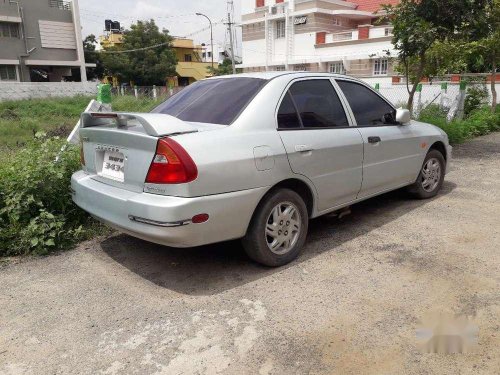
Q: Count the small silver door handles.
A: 1